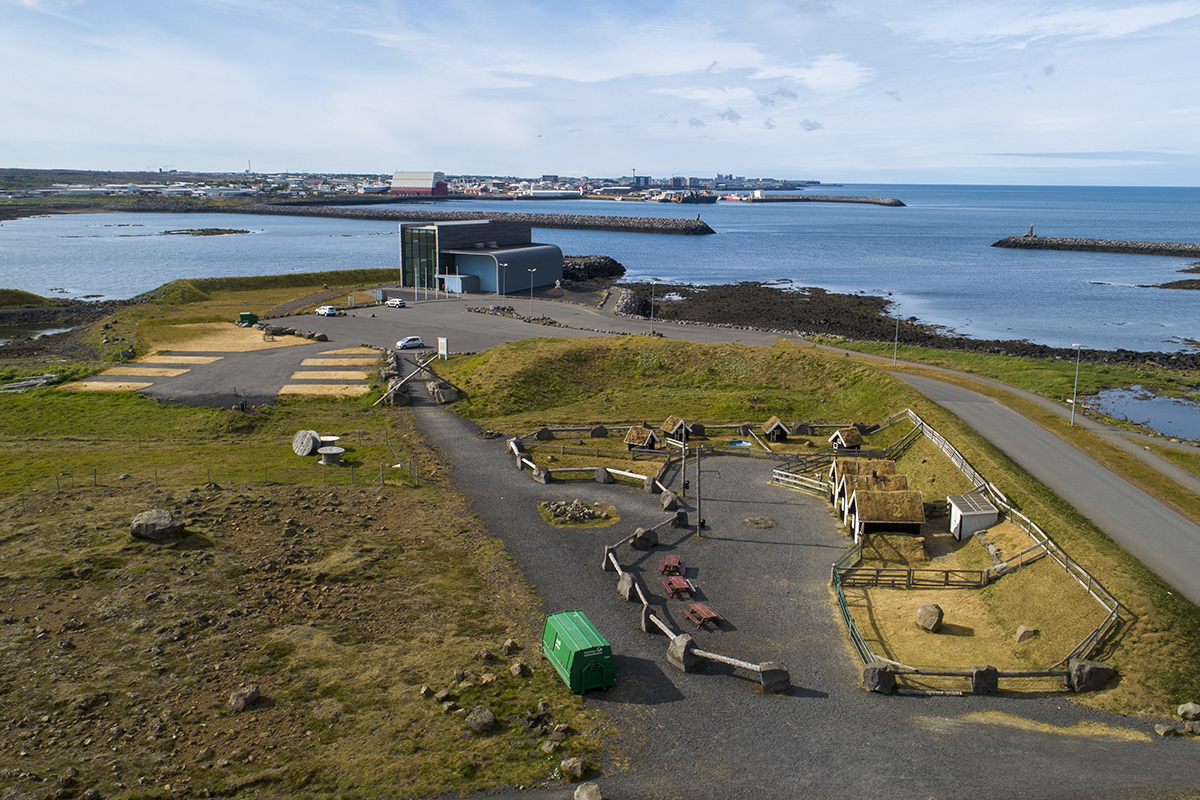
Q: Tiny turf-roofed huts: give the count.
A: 4